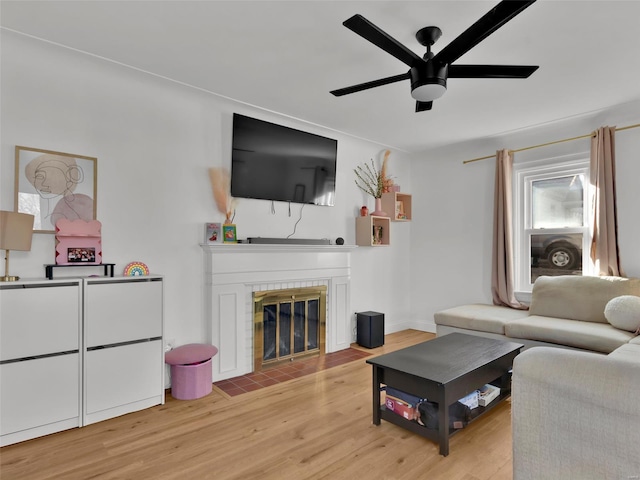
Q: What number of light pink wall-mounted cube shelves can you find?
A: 2